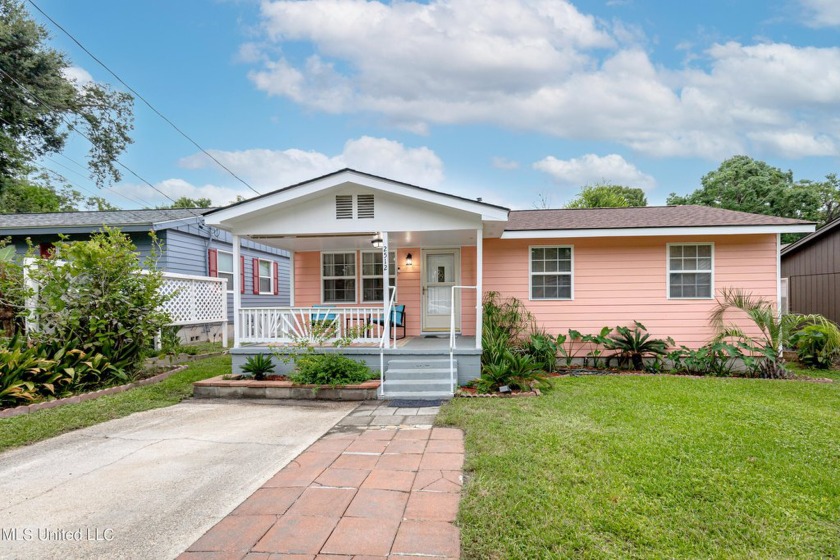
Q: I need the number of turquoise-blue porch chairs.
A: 2